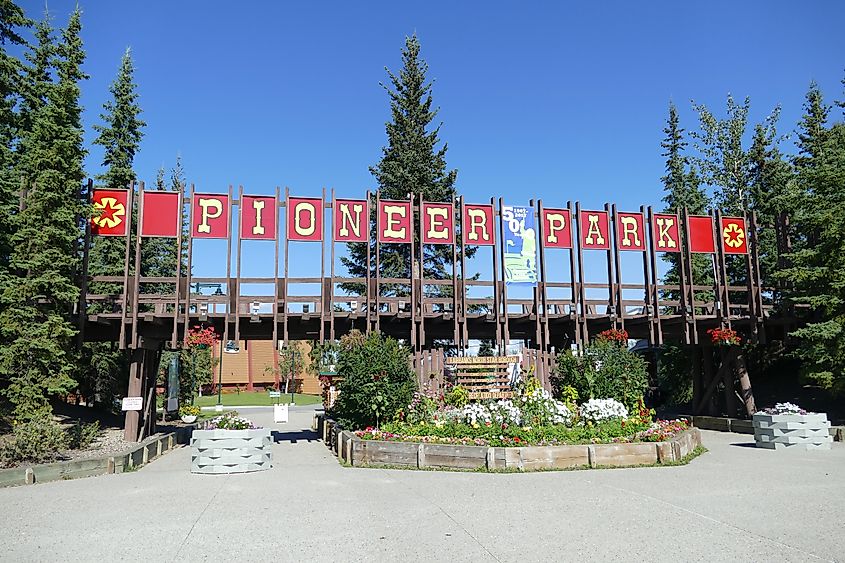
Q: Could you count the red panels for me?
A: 15